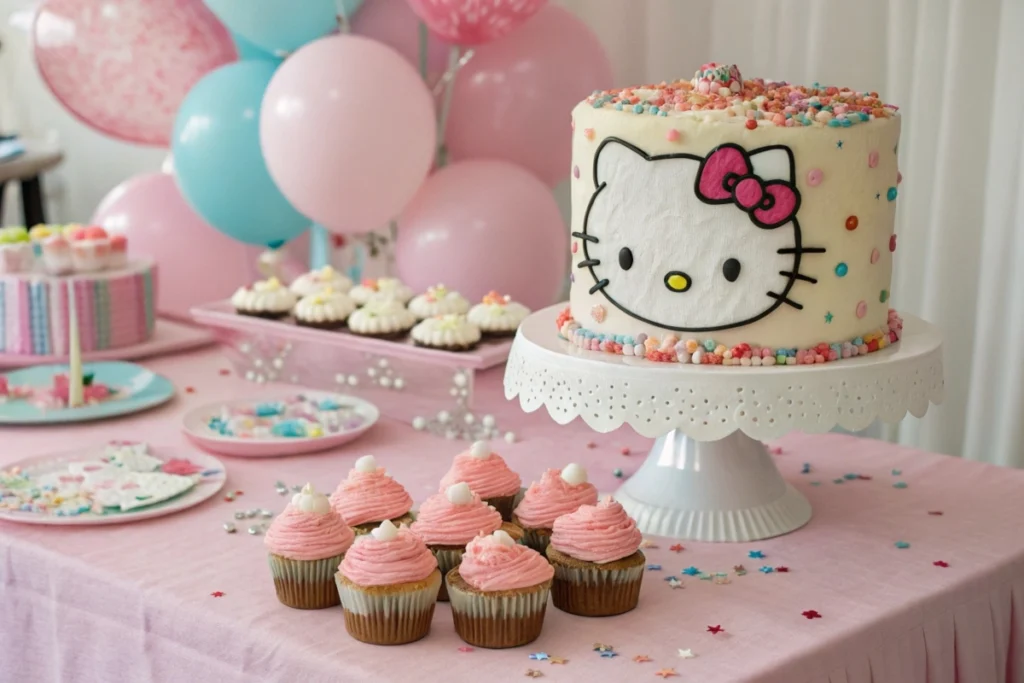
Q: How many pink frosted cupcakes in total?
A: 8